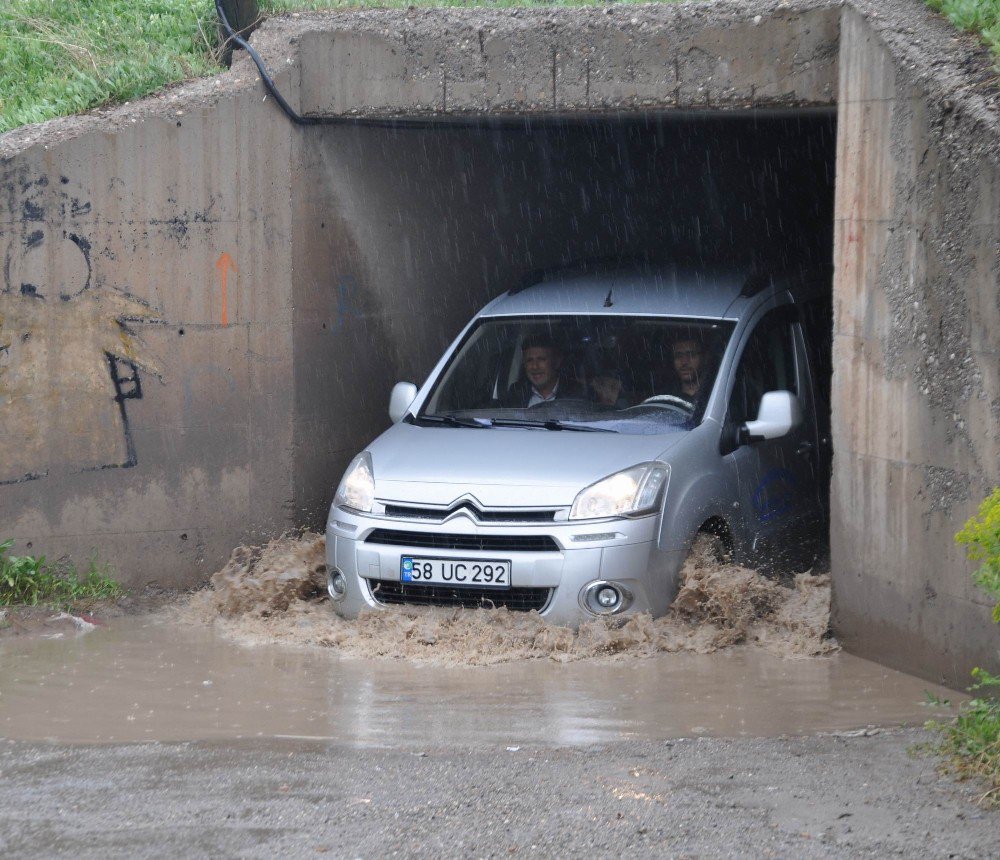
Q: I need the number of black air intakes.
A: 3